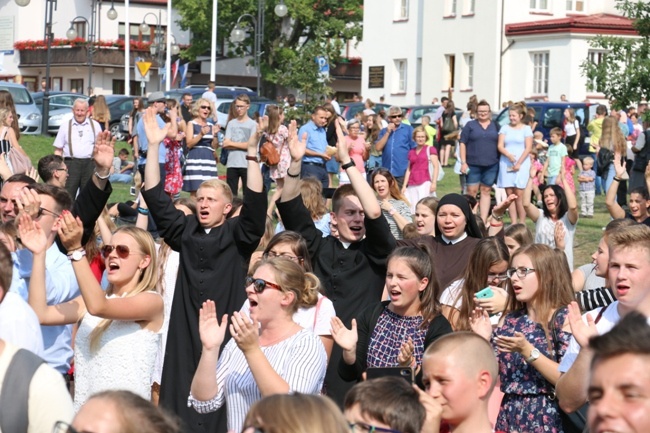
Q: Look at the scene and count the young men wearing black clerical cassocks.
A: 2